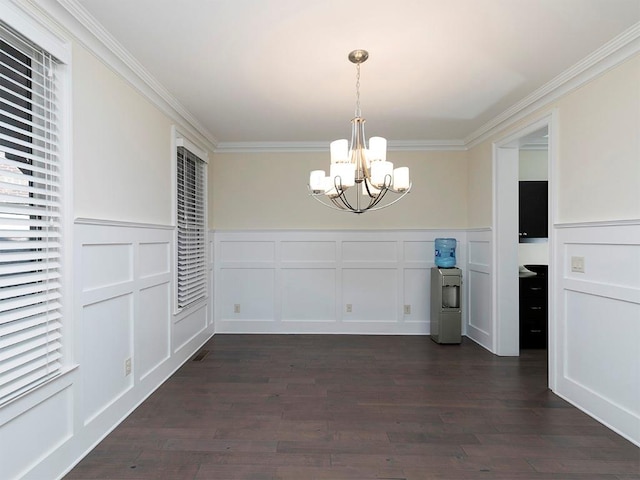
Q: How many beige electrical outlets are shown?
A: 4